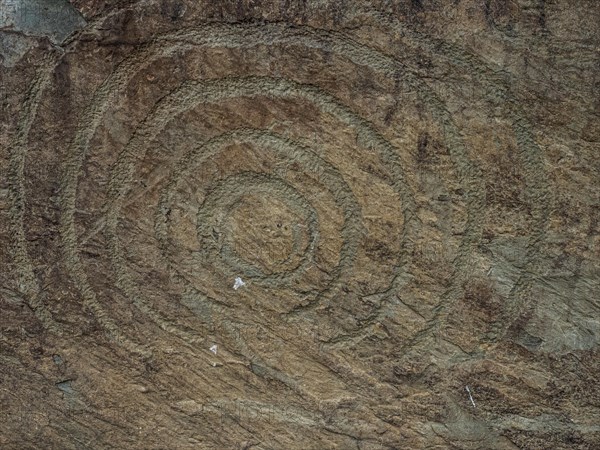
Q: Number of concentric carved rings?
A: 5